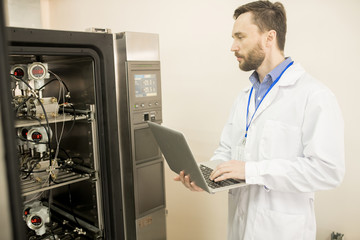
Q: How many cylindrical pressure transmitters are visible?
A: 6